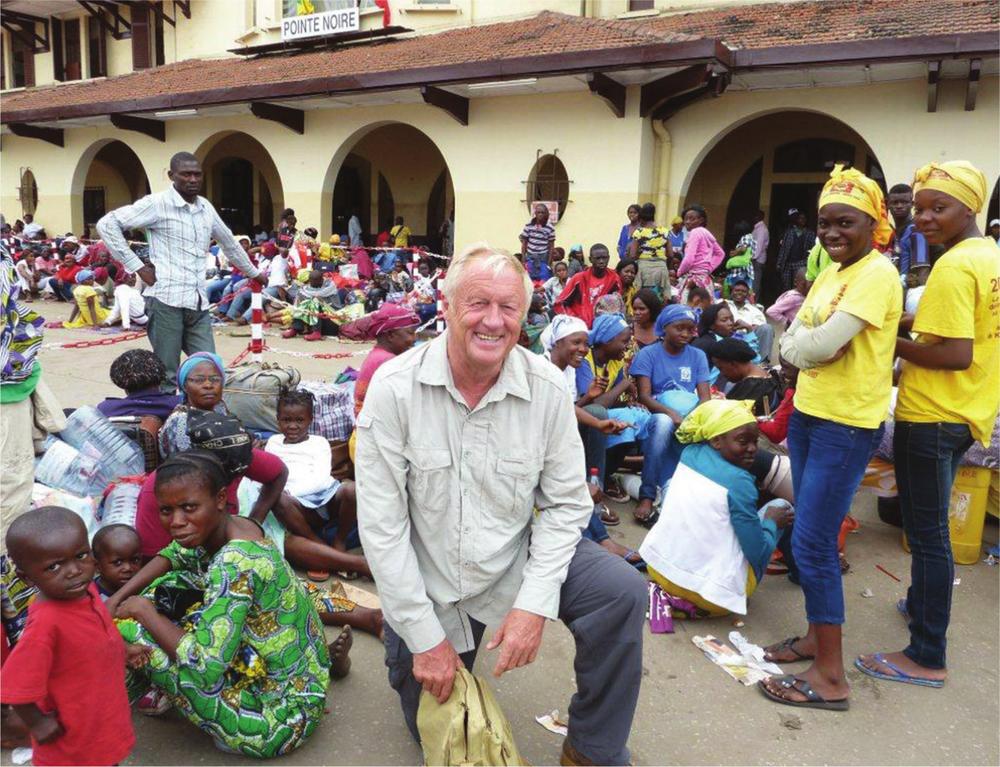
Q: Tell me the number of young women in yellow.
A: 2